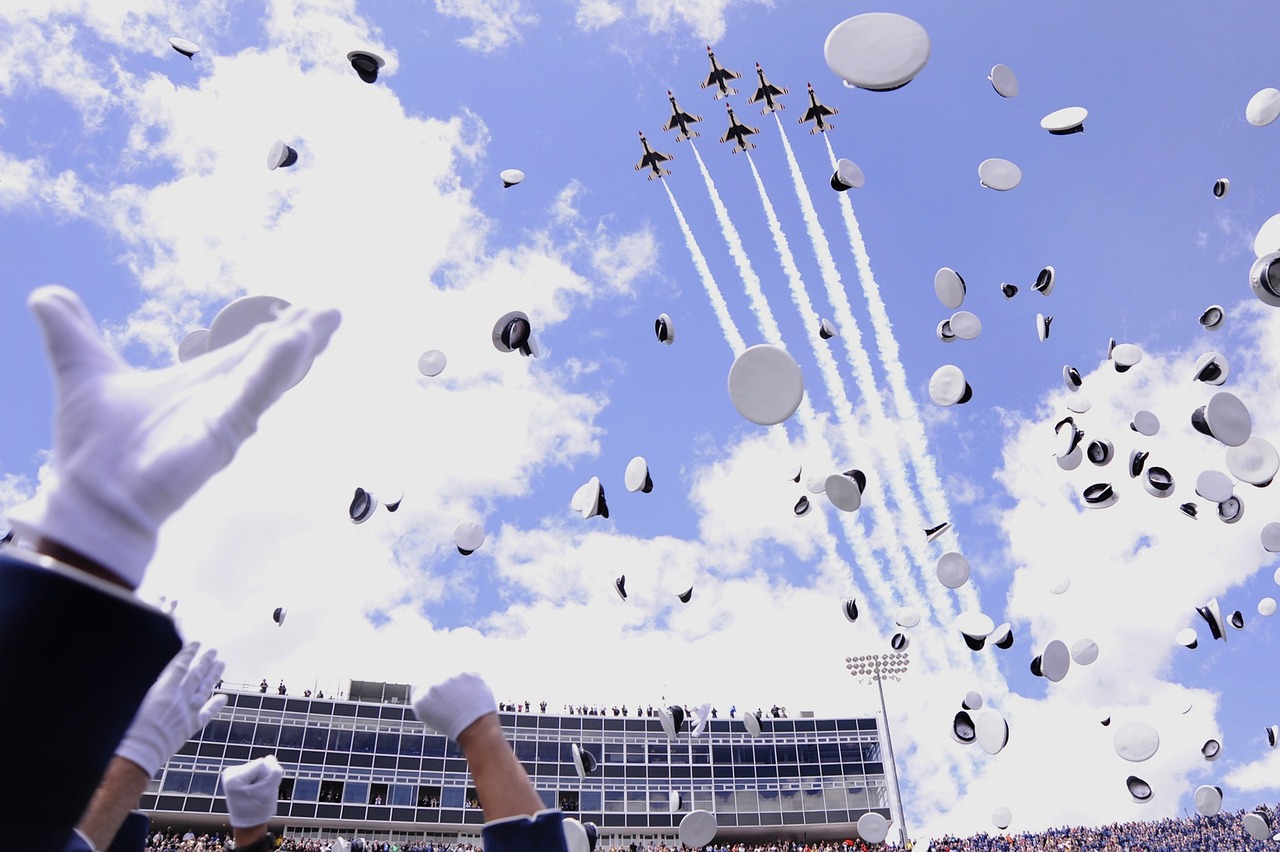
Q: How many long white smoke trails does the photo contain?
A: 5